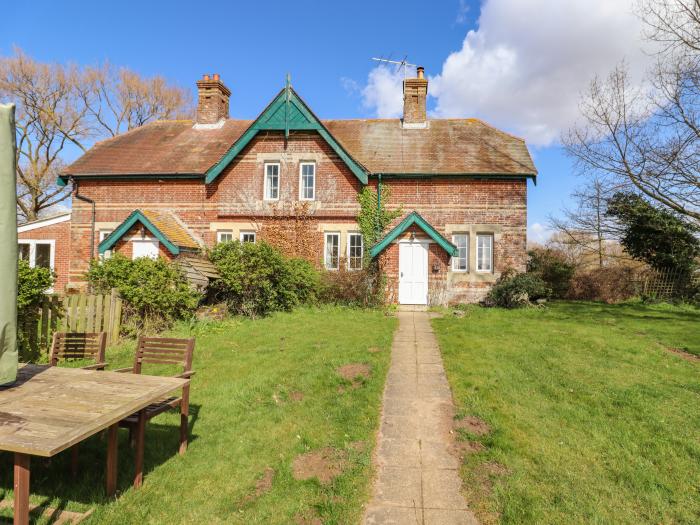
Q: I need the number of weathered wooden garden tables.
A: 1